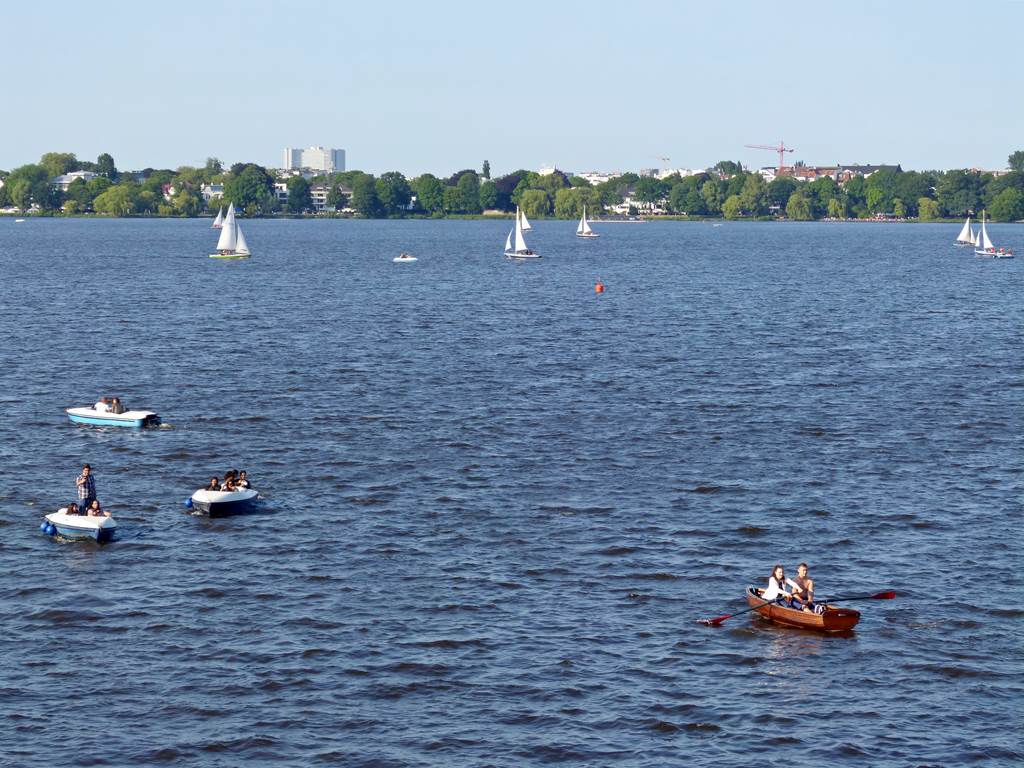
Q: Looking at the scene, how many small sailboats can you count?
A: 7